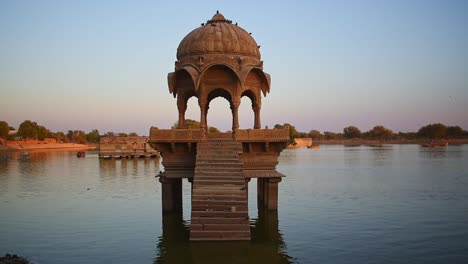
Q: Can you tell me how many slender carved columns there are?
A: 4